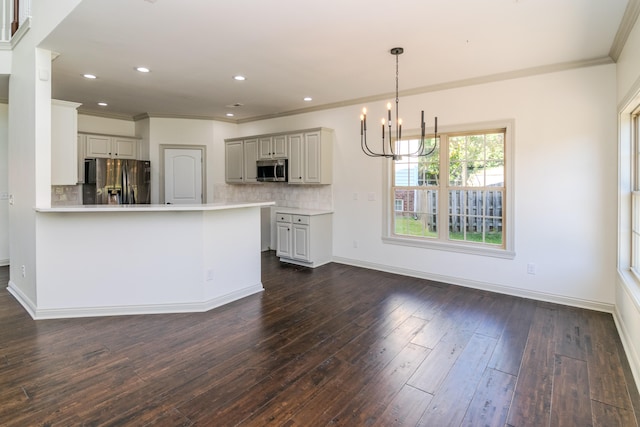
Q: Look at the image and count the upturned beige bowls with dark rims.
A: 0